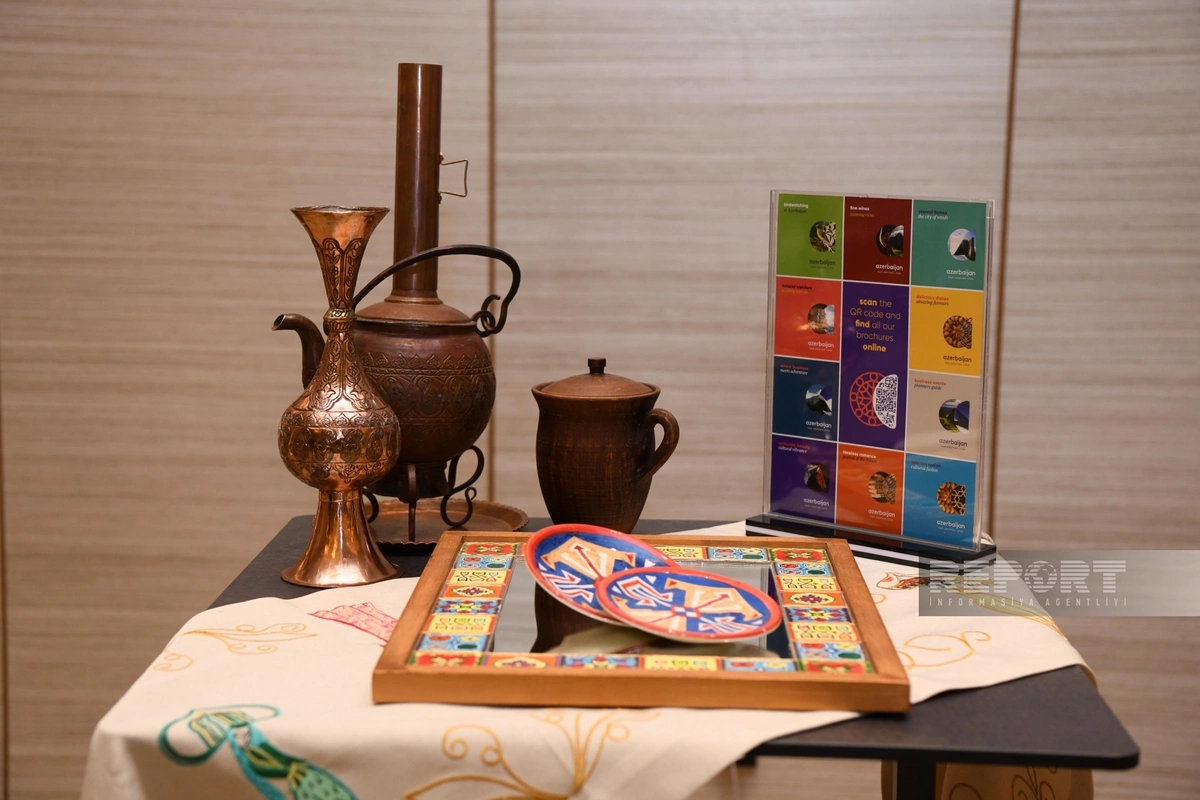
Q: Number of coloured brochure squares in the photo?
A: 10